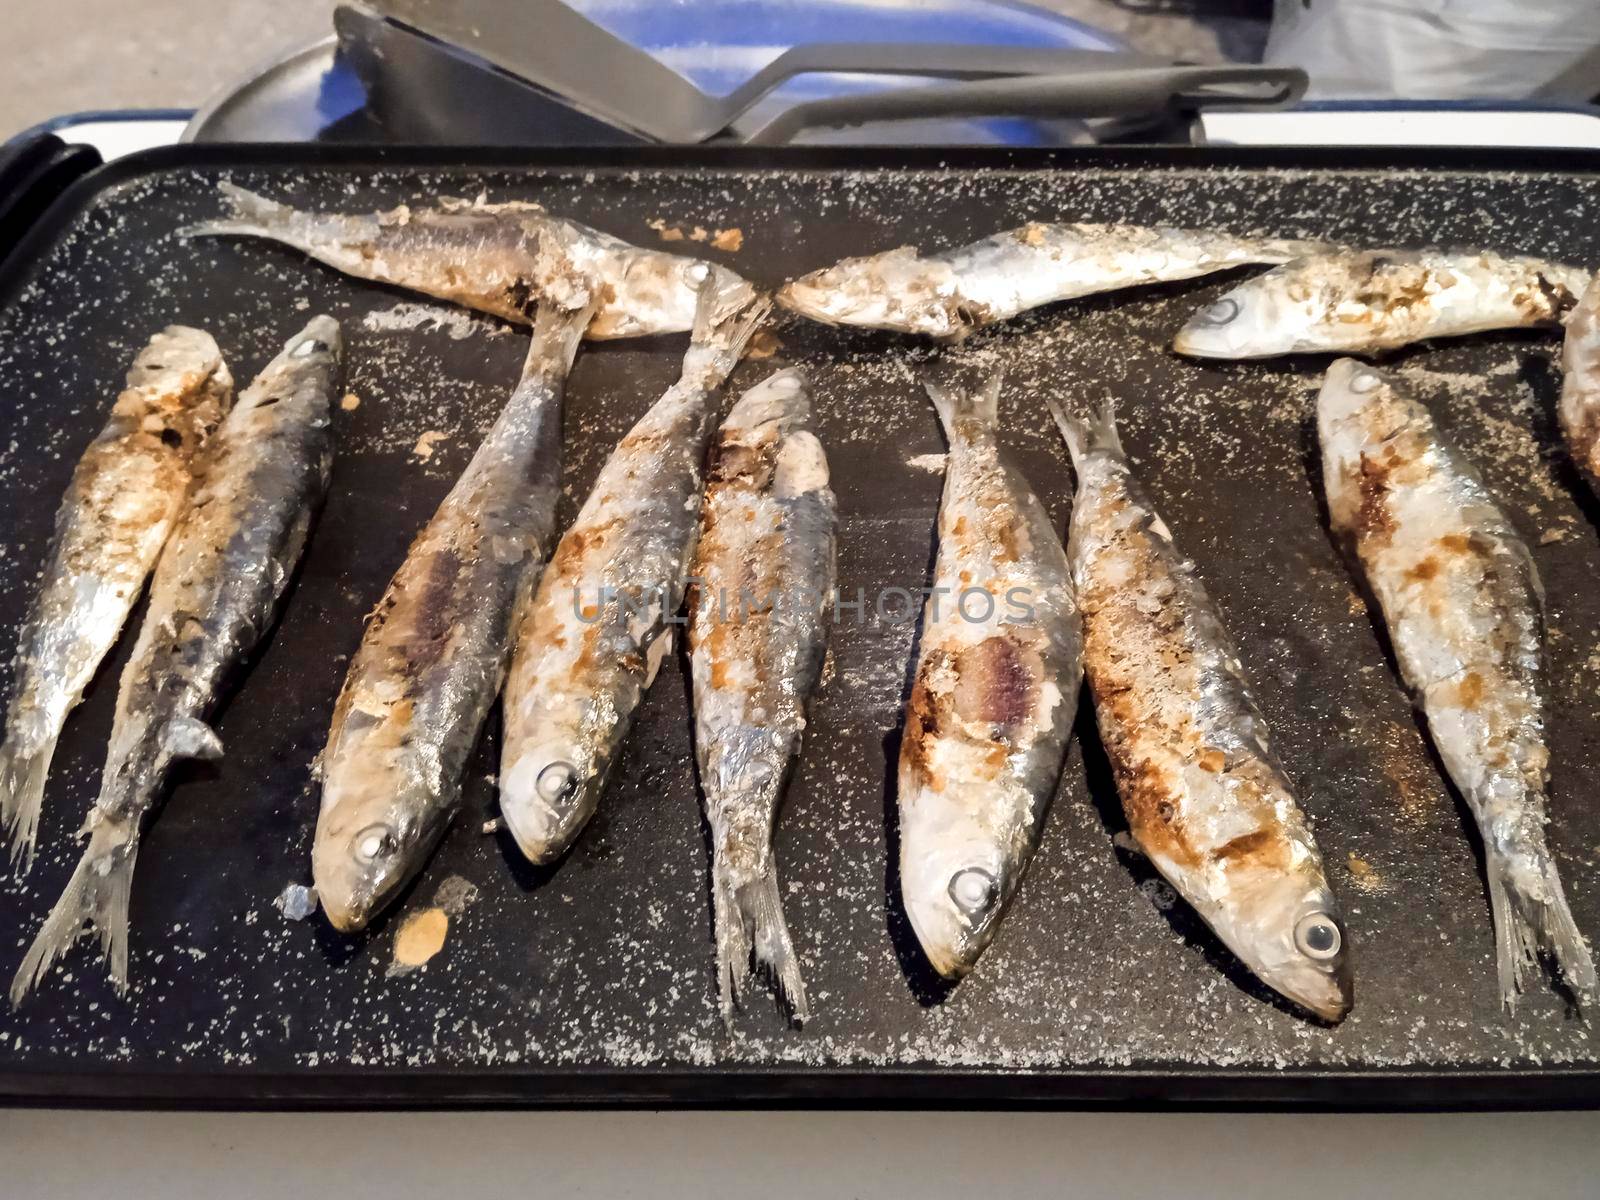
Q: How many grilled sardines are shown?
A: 12